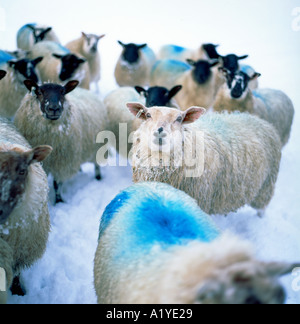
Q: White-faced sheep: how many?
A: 2